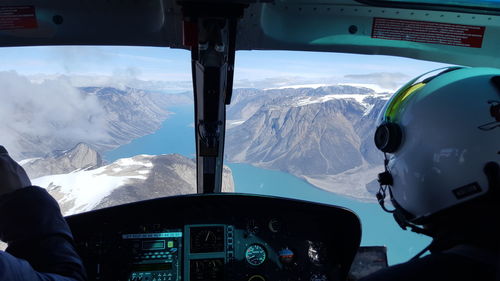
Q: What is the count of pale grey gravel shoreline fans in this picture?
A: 1